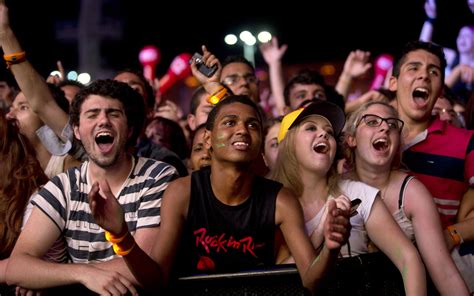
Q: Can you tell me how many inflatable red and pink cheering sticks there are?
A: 3